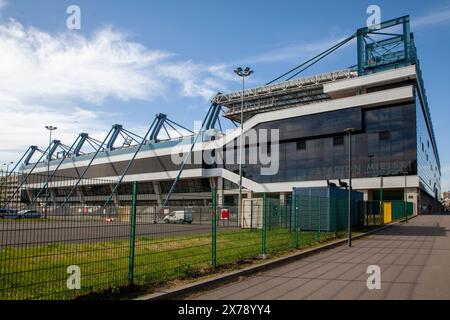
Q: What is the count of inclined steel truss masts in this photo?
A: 6